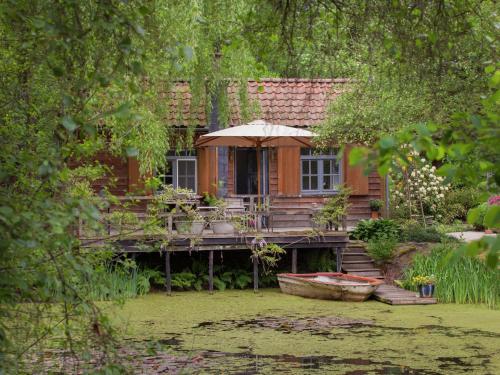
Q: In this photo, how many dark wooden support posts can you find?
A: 5